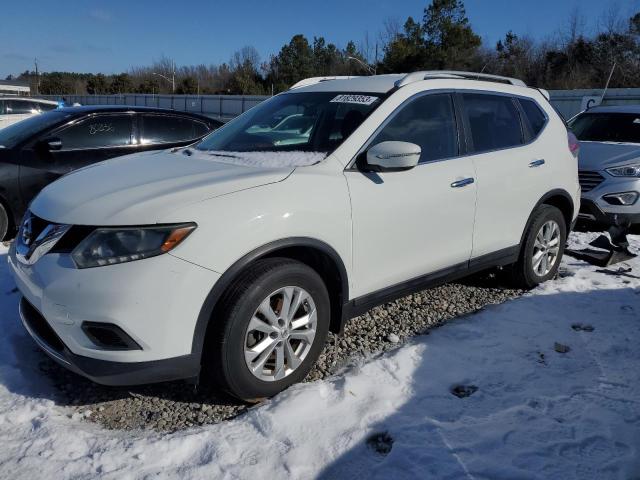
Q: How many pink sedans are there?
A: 0